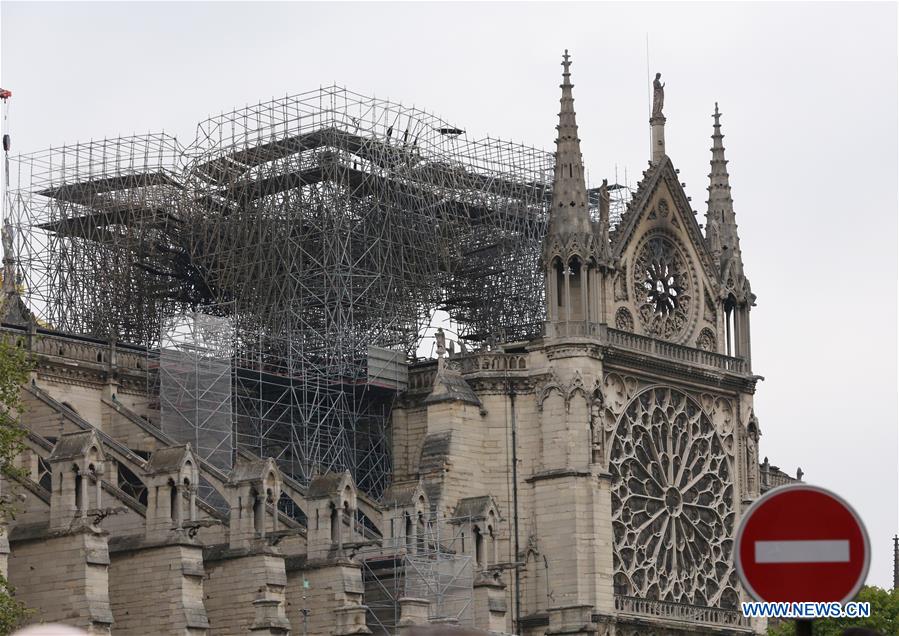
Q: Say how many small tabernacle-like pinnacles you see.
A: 6